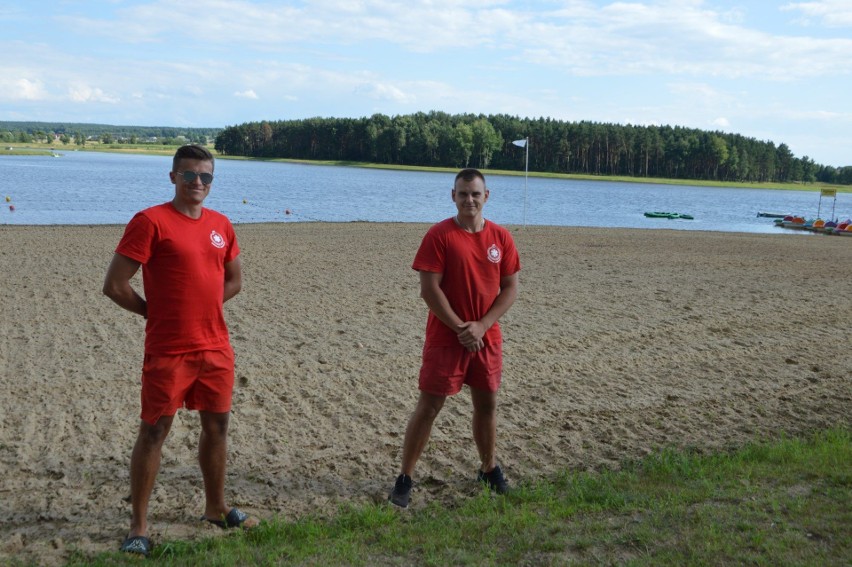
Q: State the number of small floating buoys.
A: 4